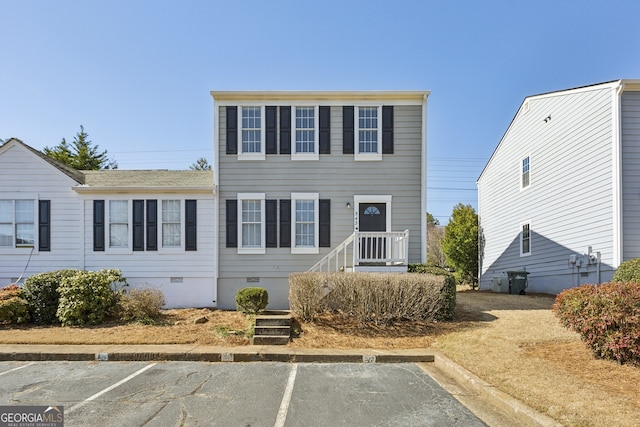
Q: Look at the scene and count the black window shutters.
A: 15